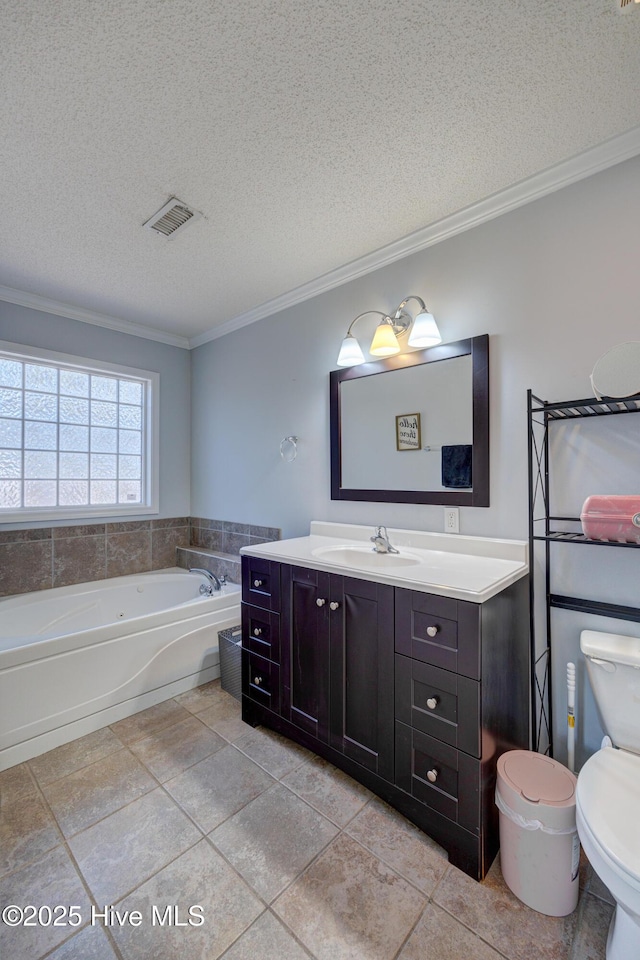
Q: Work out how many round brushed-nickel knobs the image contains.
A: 8